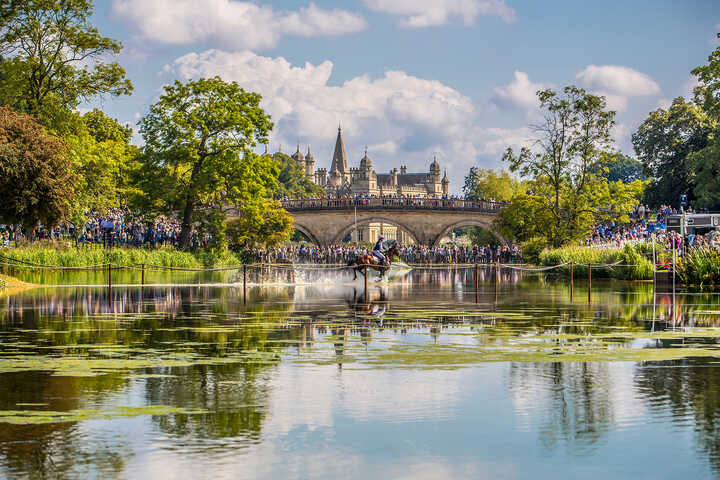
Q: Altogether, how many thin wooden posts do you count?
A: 9